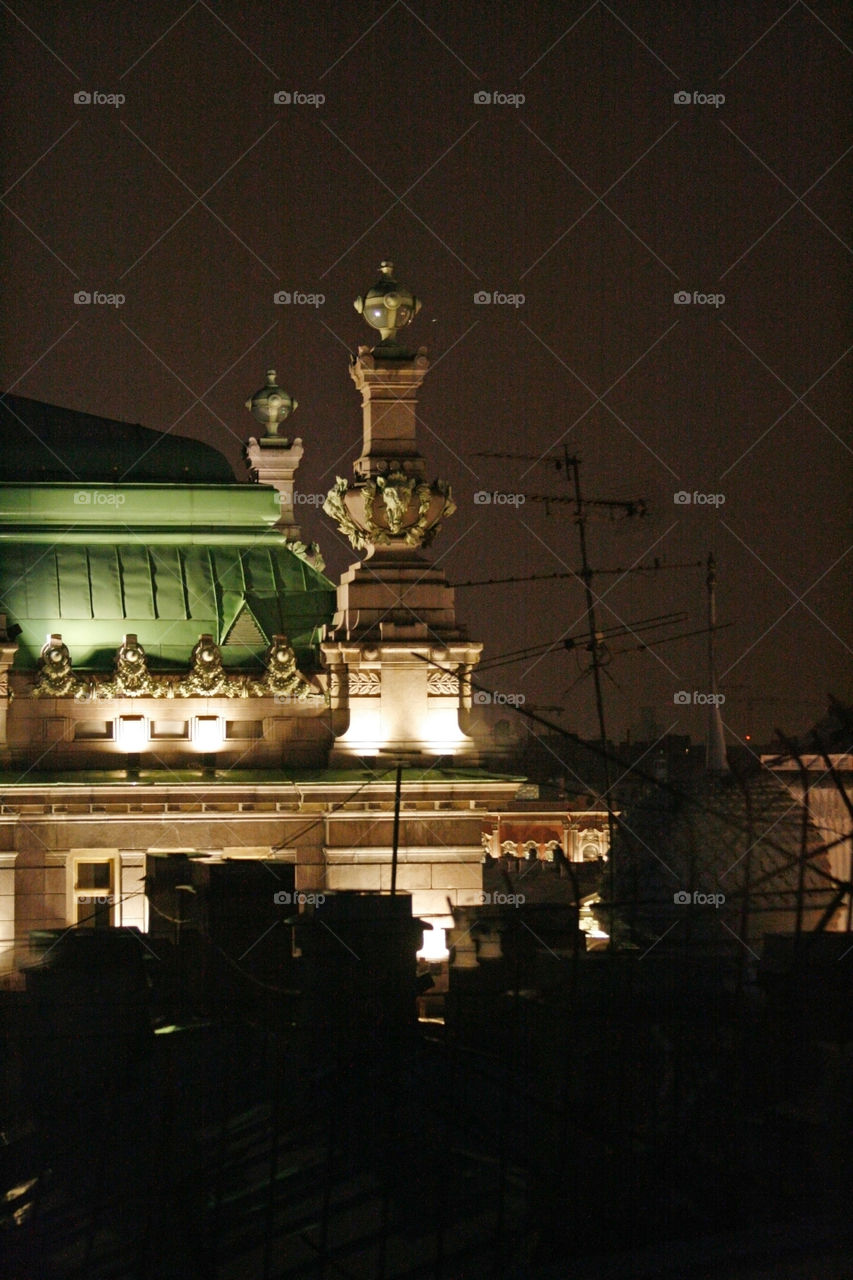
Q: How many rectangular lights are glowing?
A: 2